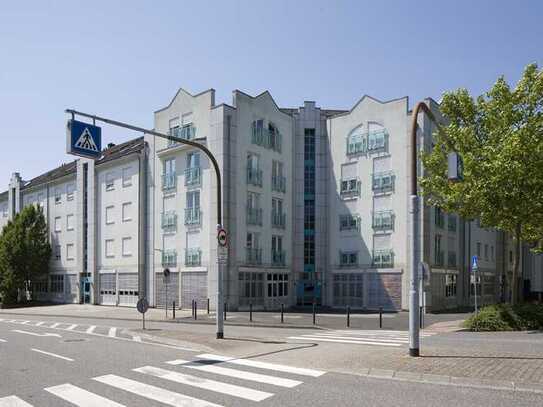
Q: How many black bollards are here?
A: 11